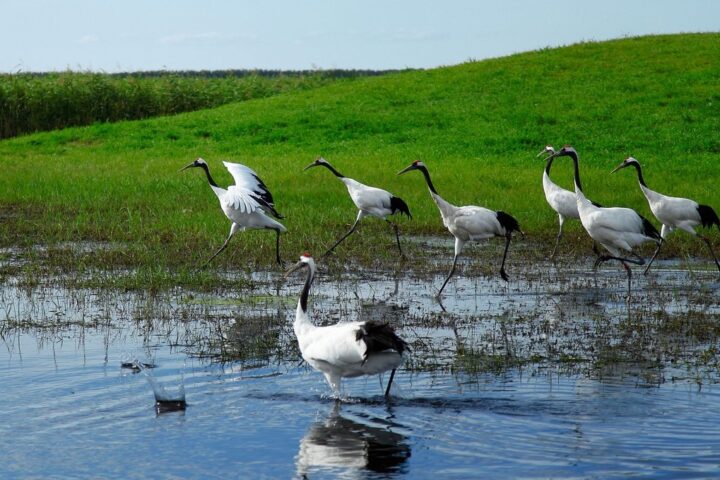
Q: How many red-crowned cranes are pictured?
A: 7